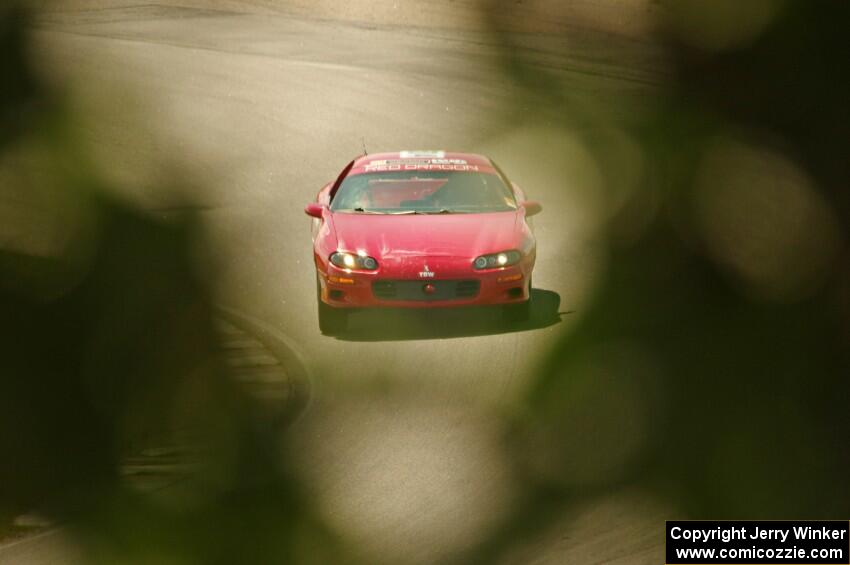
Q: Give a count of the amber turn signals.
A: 2